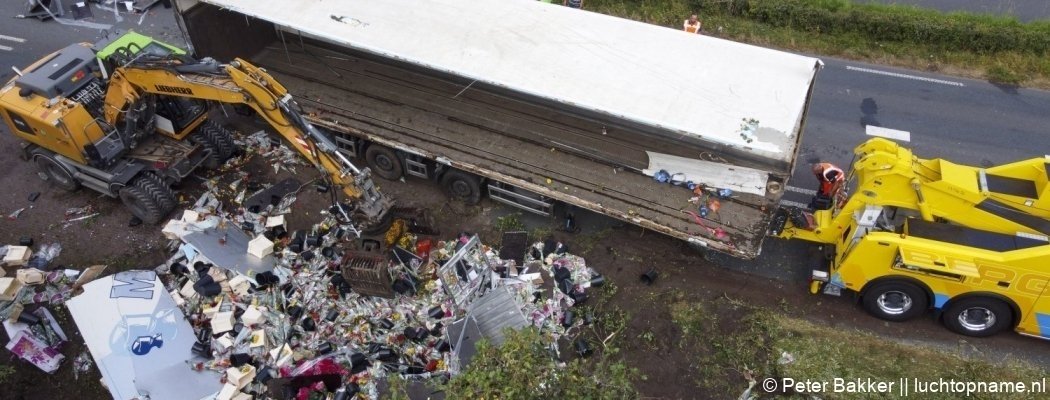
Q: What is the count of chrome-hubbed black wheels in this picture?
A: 2